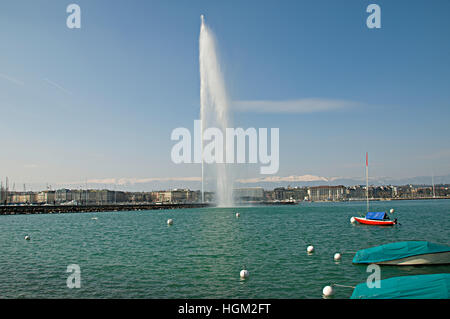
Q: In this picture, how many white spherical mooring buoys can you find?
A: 9